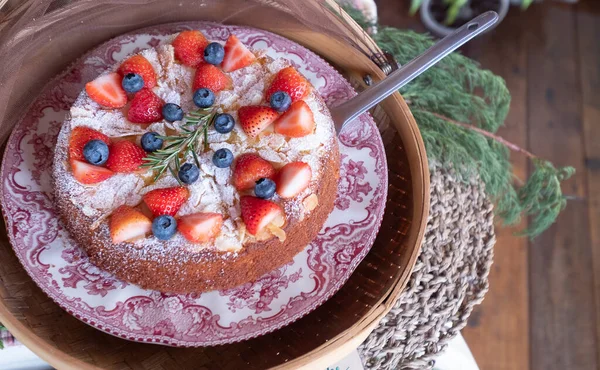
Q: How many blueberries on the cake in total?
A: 12